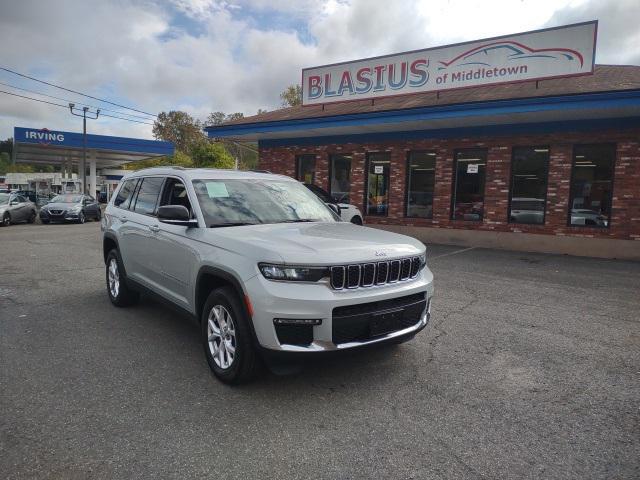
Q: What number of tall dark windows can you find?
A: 7